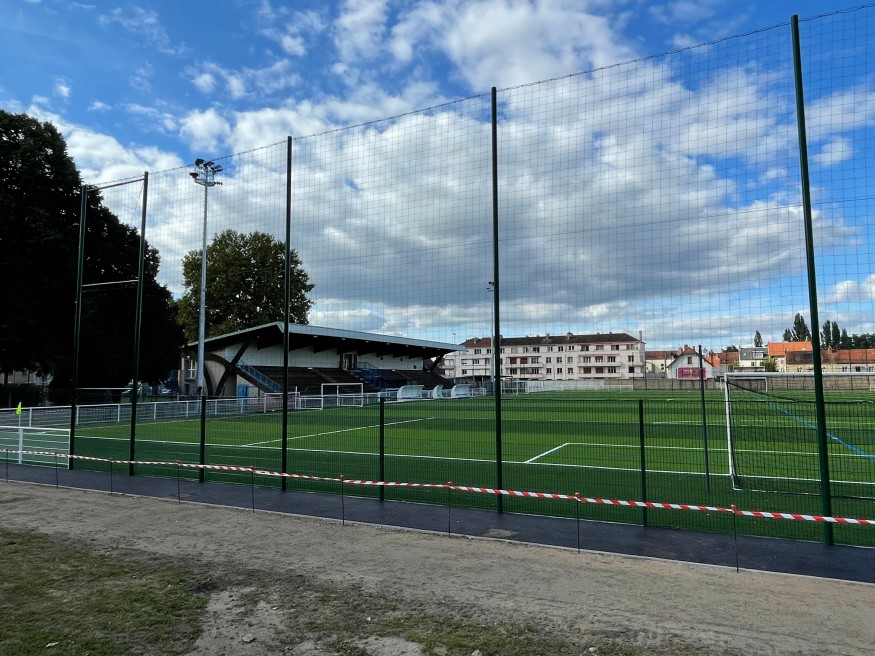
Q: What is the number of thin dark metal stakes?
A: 9